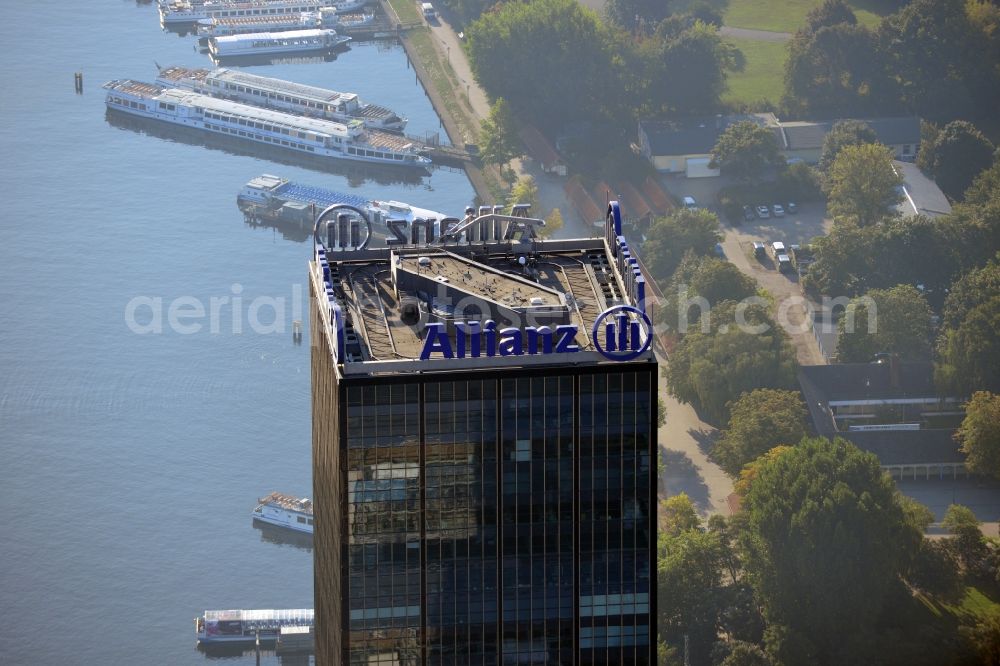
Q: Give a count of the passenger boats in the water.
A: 8